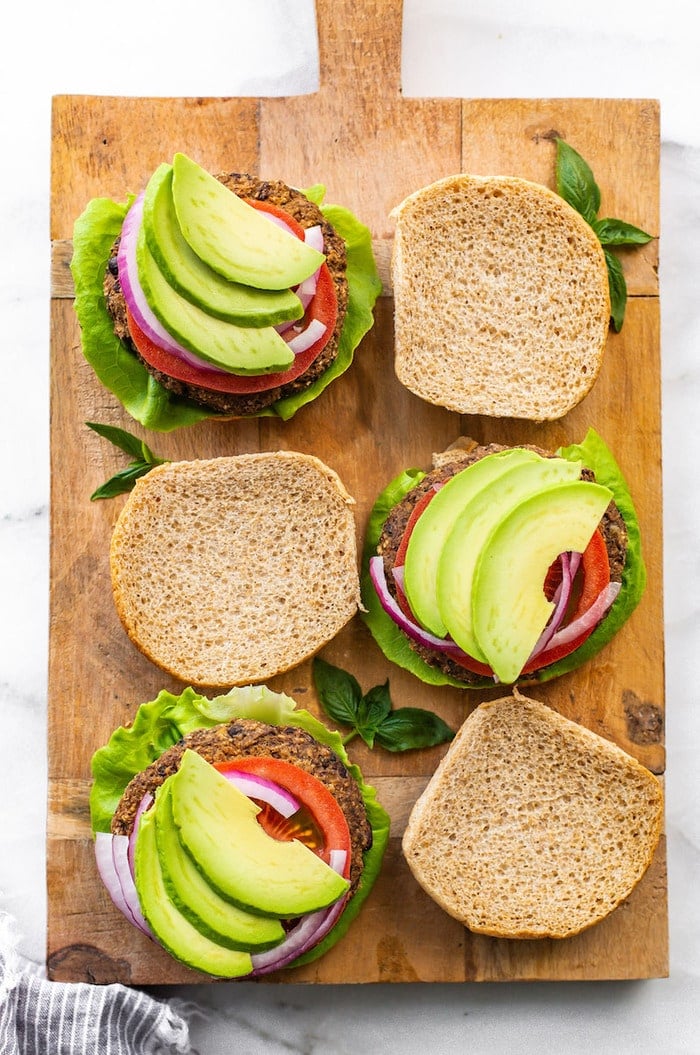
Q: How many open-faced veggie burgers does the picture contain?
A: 3